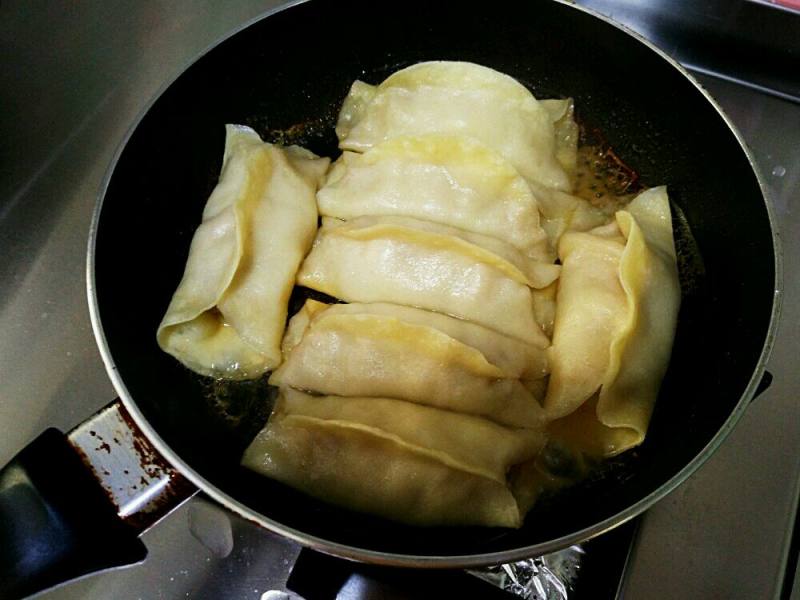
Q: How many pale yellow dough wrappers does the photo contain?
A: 7